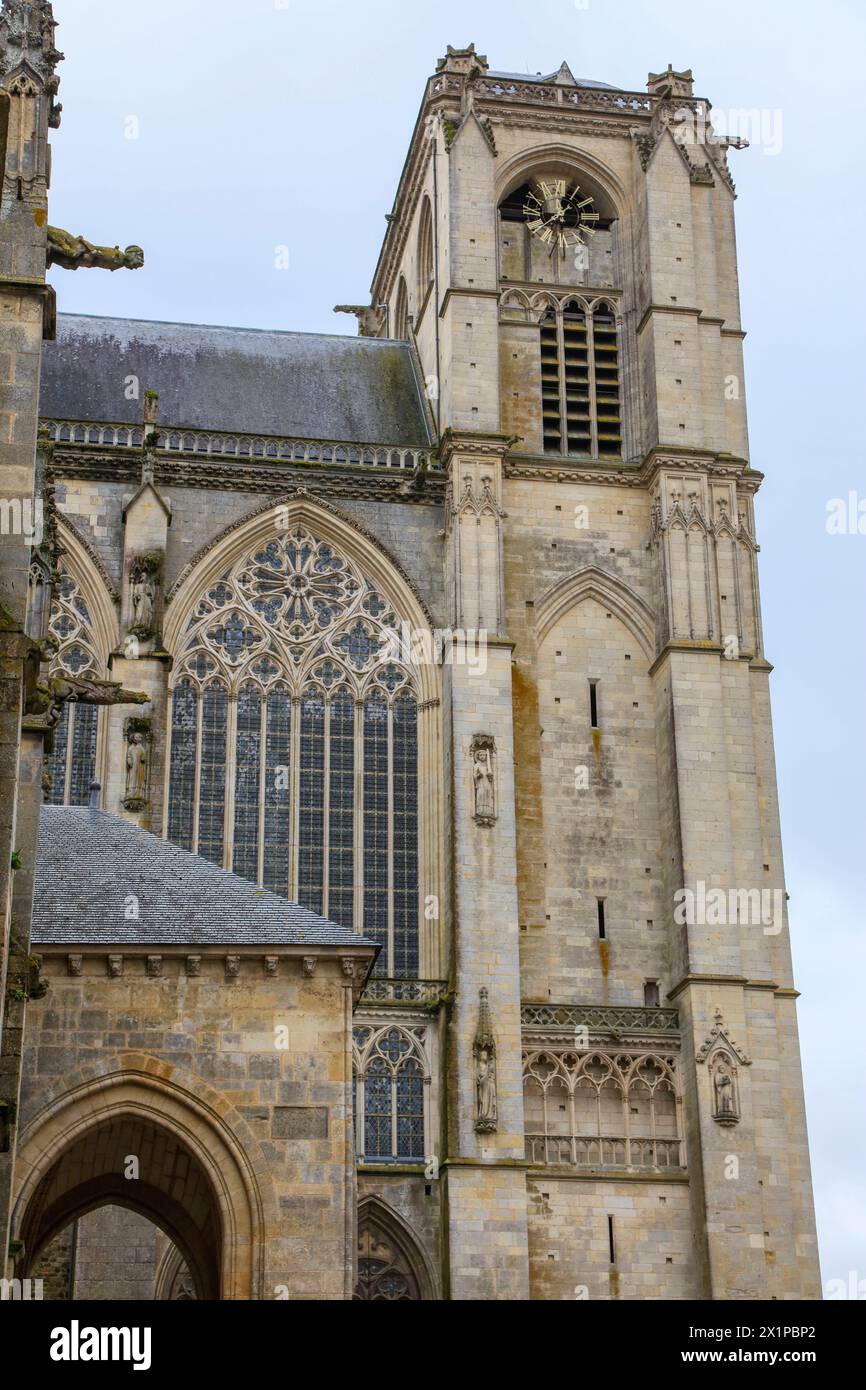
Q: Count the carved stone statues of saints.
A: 5